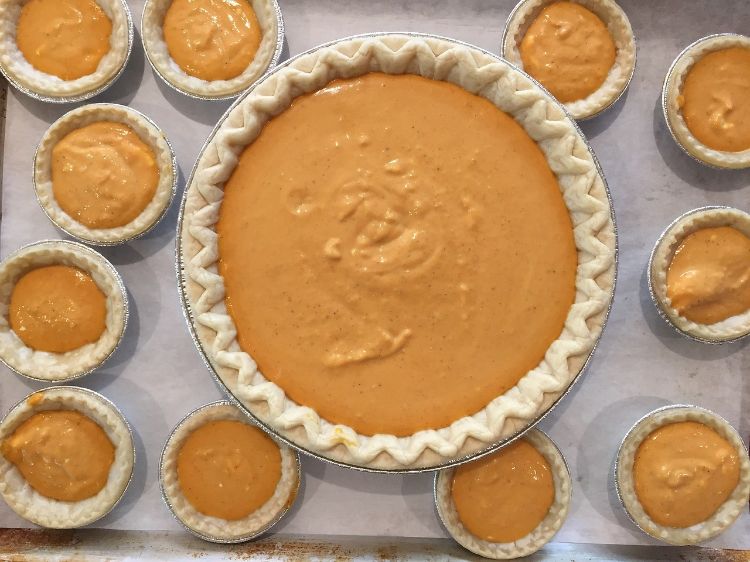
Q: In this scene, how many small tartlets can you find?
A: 11